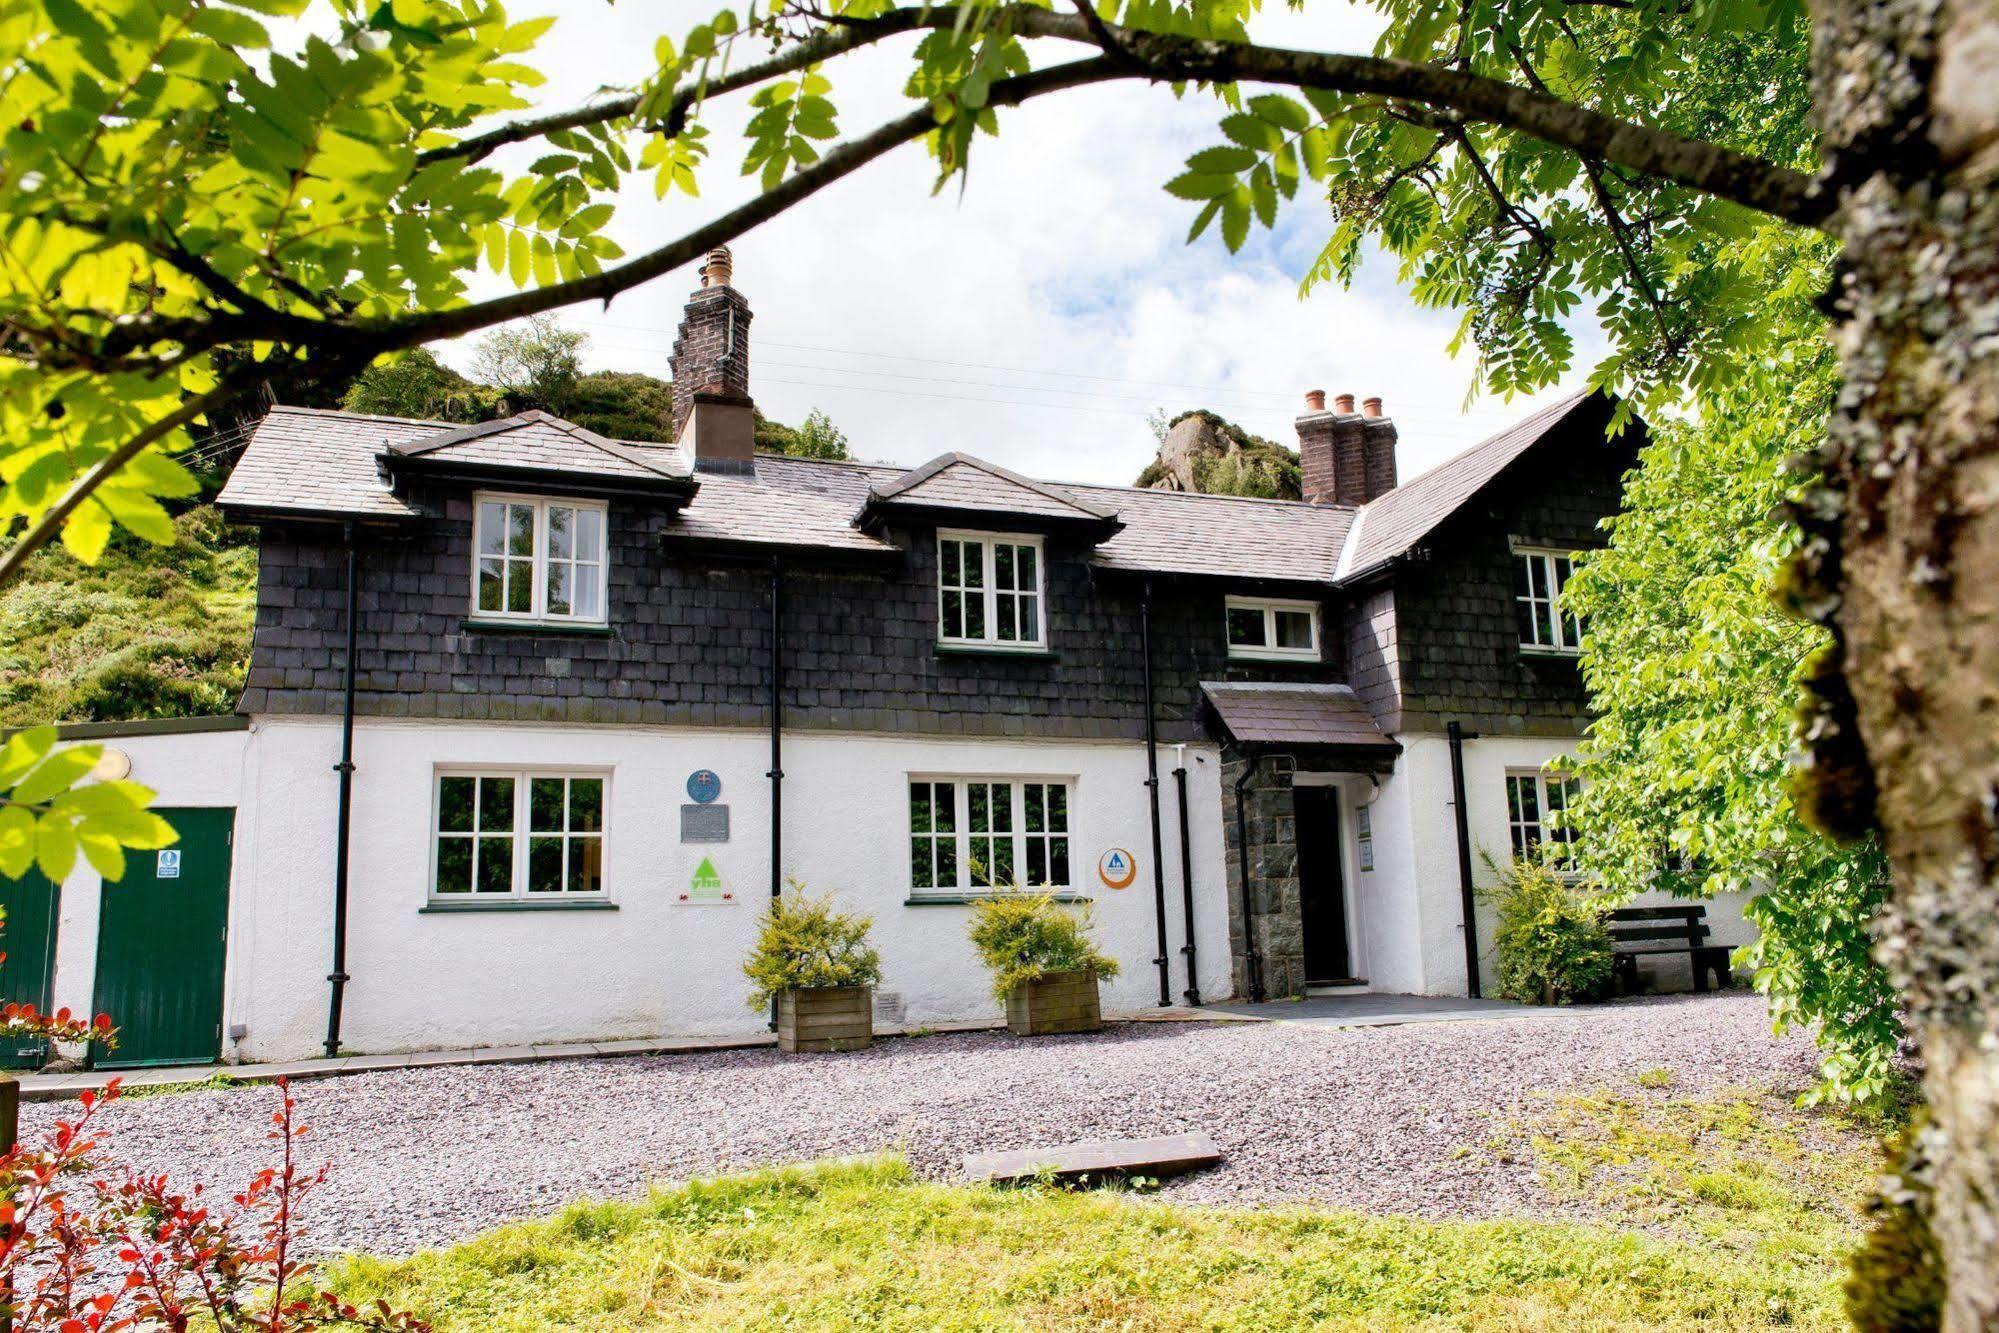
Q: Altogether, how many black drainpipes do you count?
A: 6